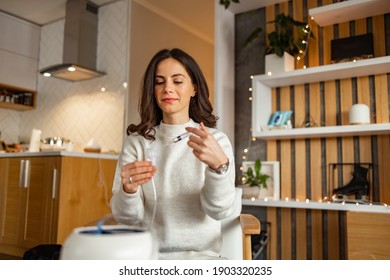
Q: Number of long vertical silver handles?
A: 3